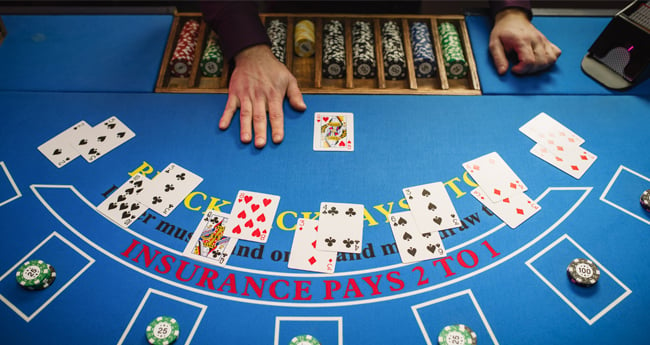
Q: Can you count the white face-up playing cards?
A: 15